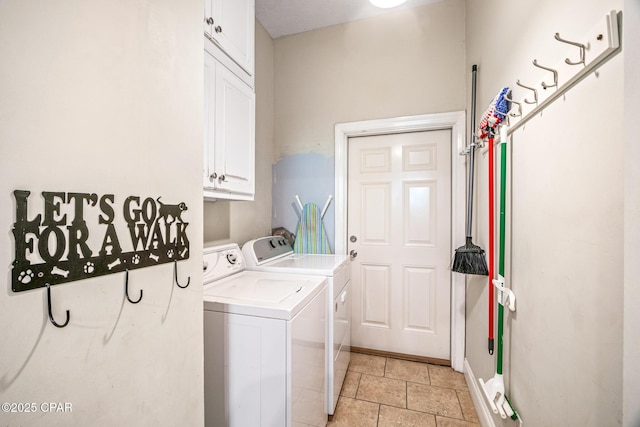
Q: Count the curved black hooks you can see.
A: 3